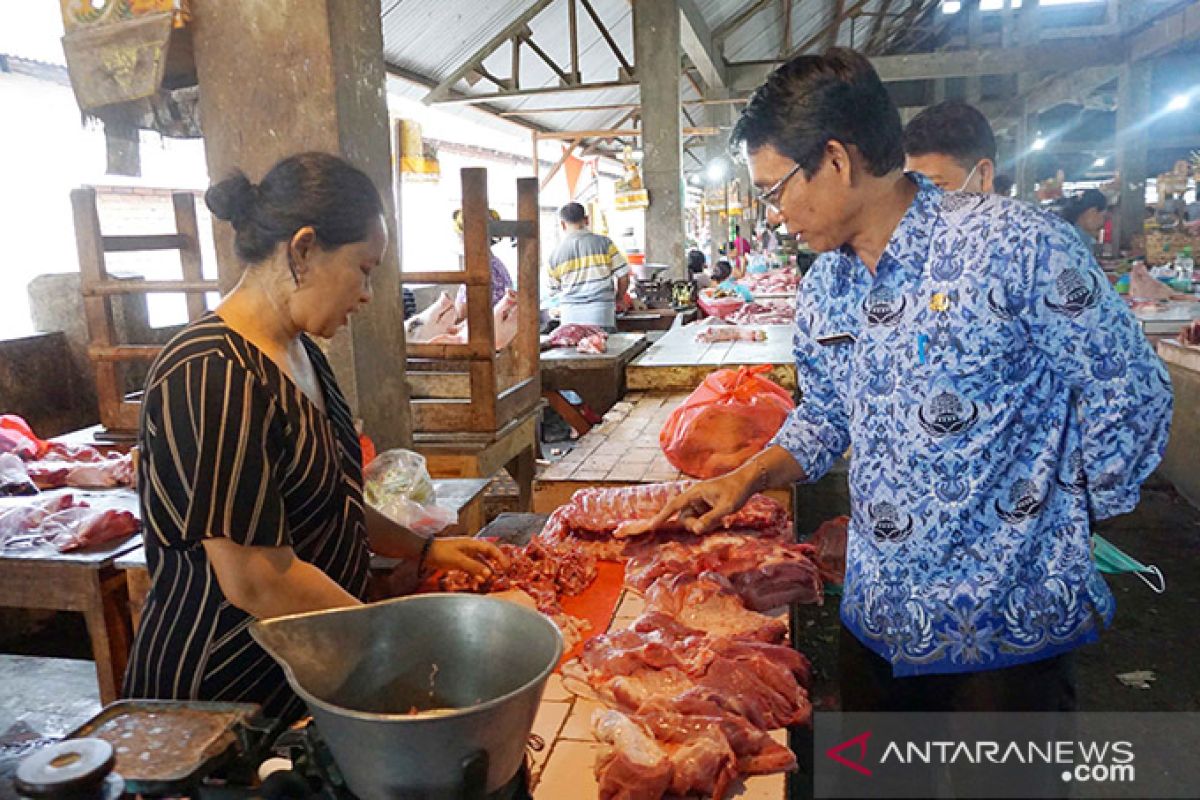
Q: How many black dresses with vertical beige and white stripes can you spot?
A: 1